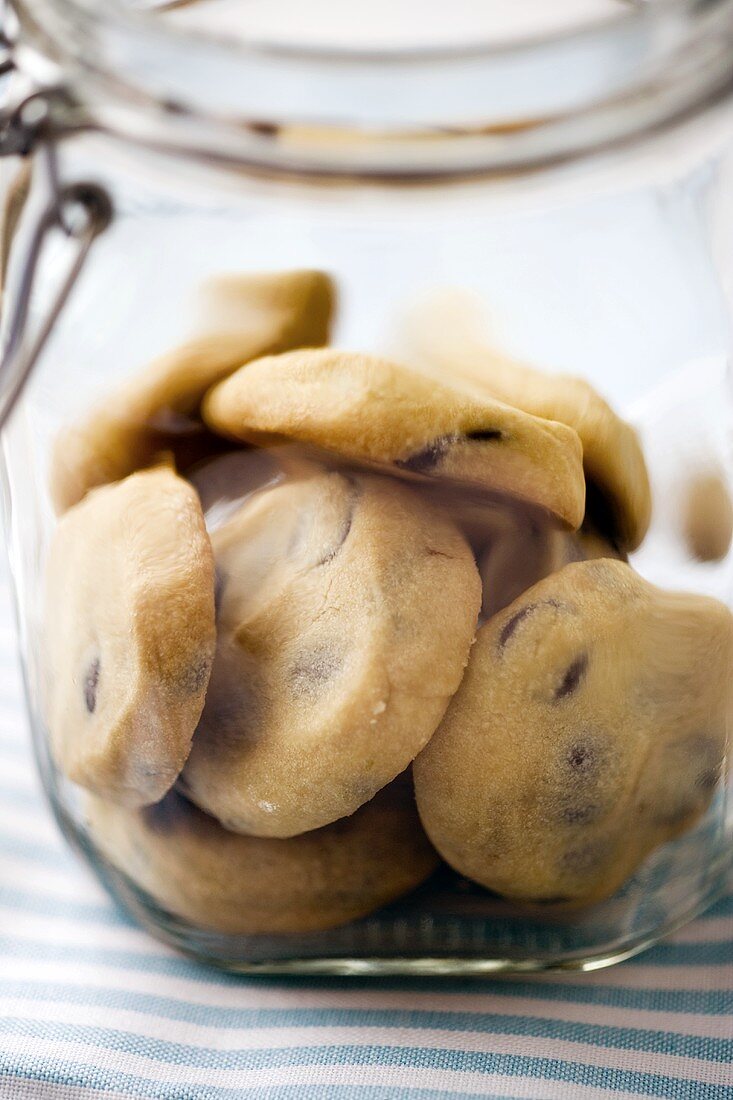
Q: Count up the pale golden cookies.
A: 7